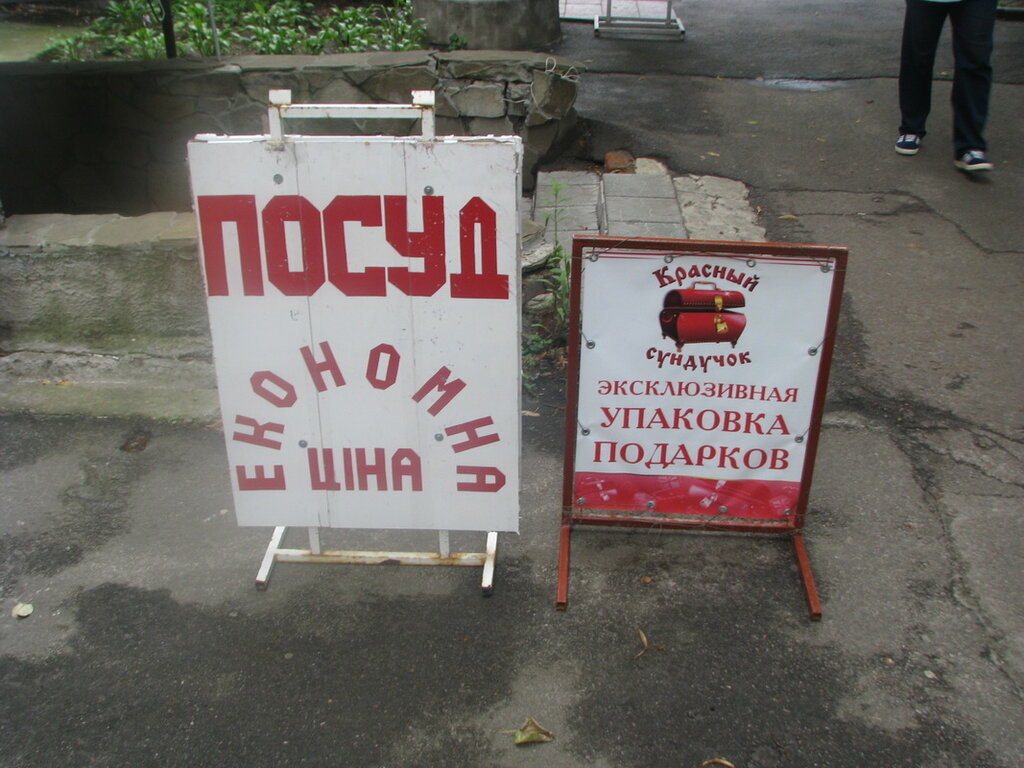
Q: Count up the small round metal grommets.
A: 12